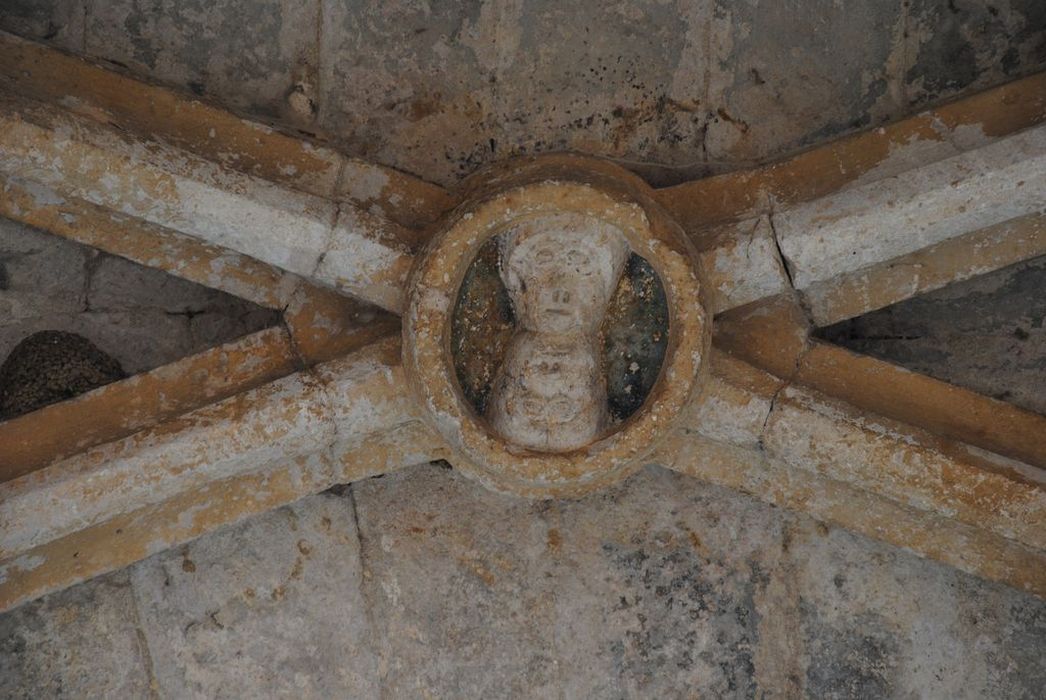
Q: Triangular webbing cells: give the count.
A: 4